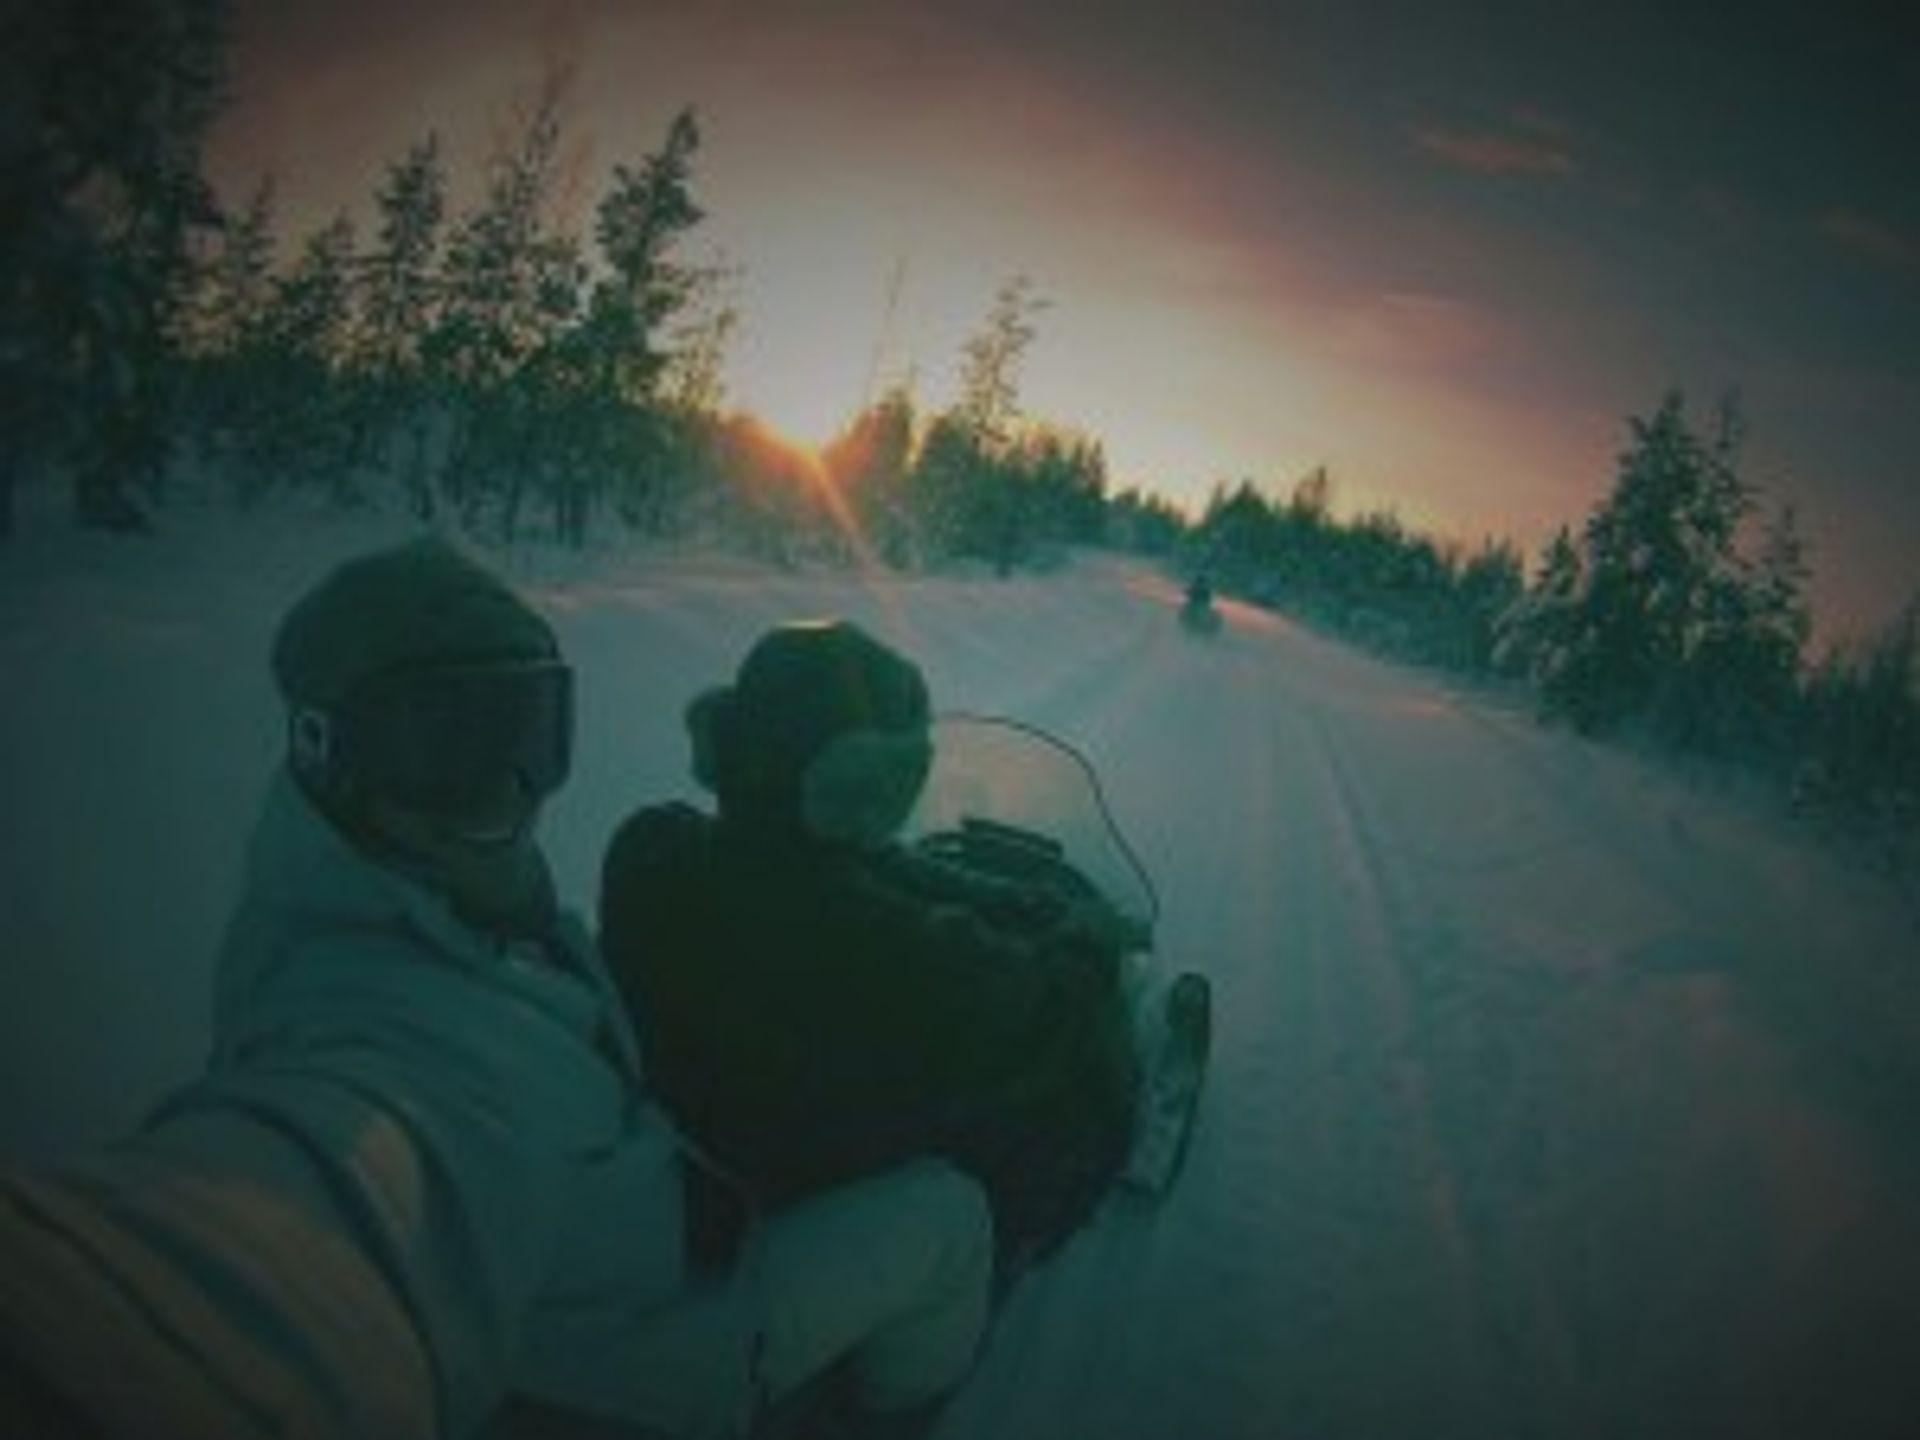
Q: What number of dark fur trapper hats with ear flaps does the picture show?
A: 1